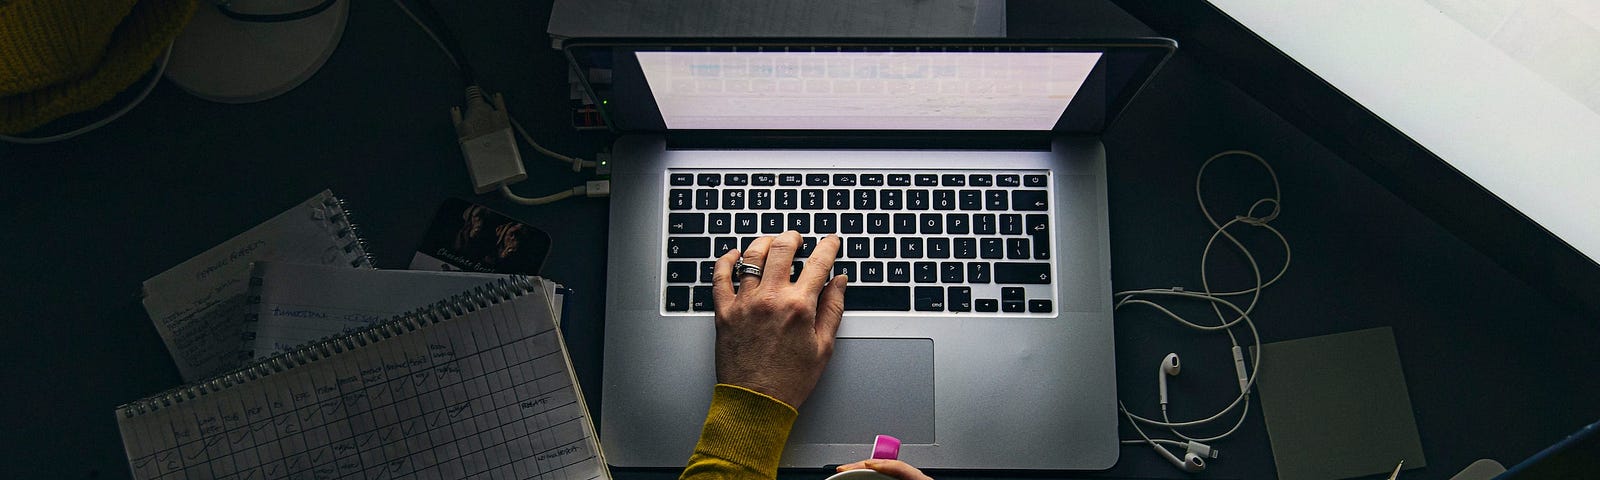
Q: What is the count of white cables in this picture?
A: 3